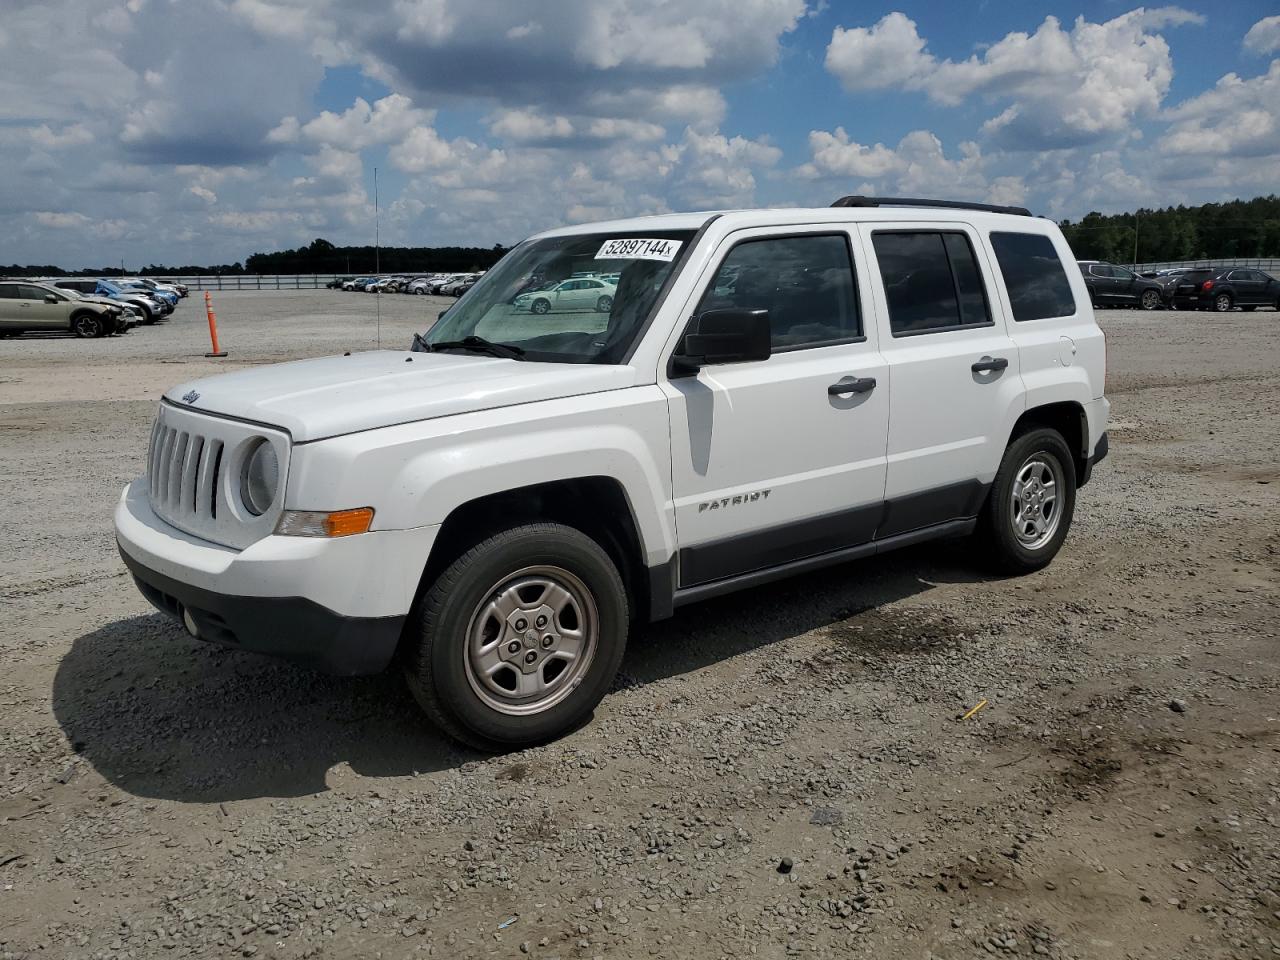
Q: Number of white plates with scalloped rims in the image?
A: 0